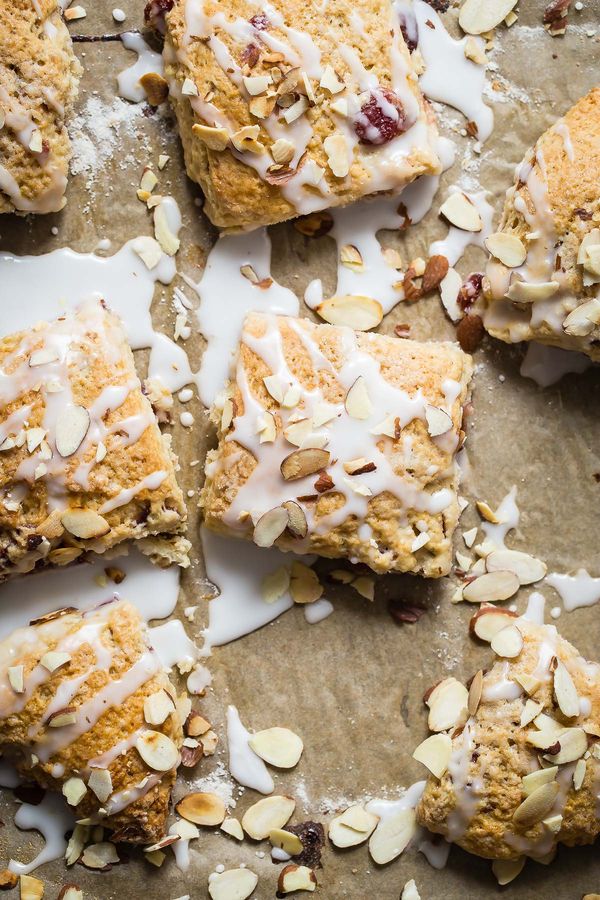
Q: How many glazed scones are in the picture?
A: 7